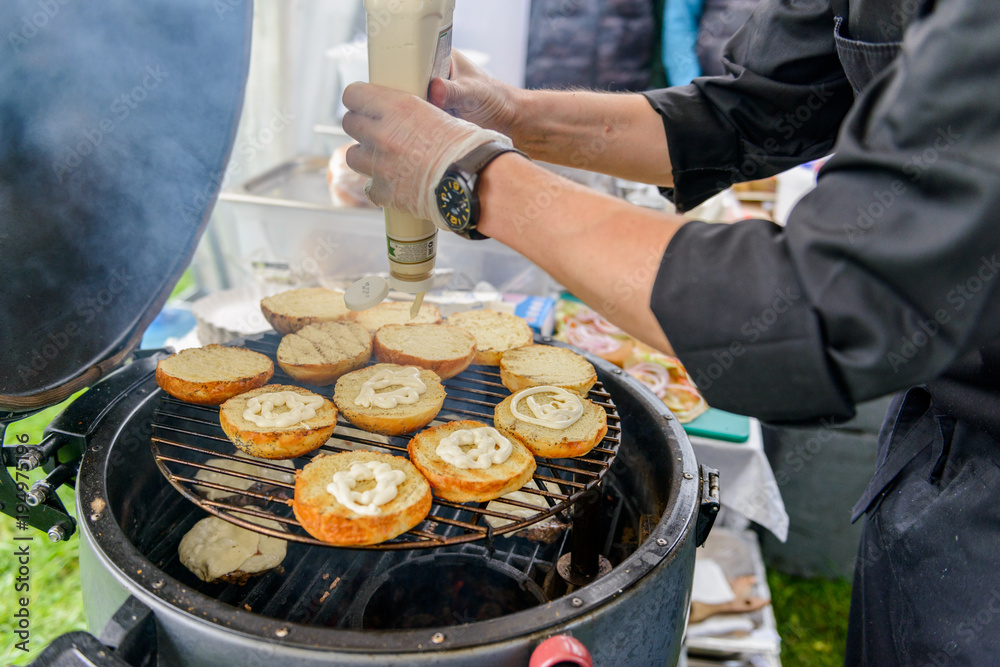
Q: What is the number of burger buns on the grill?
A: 12